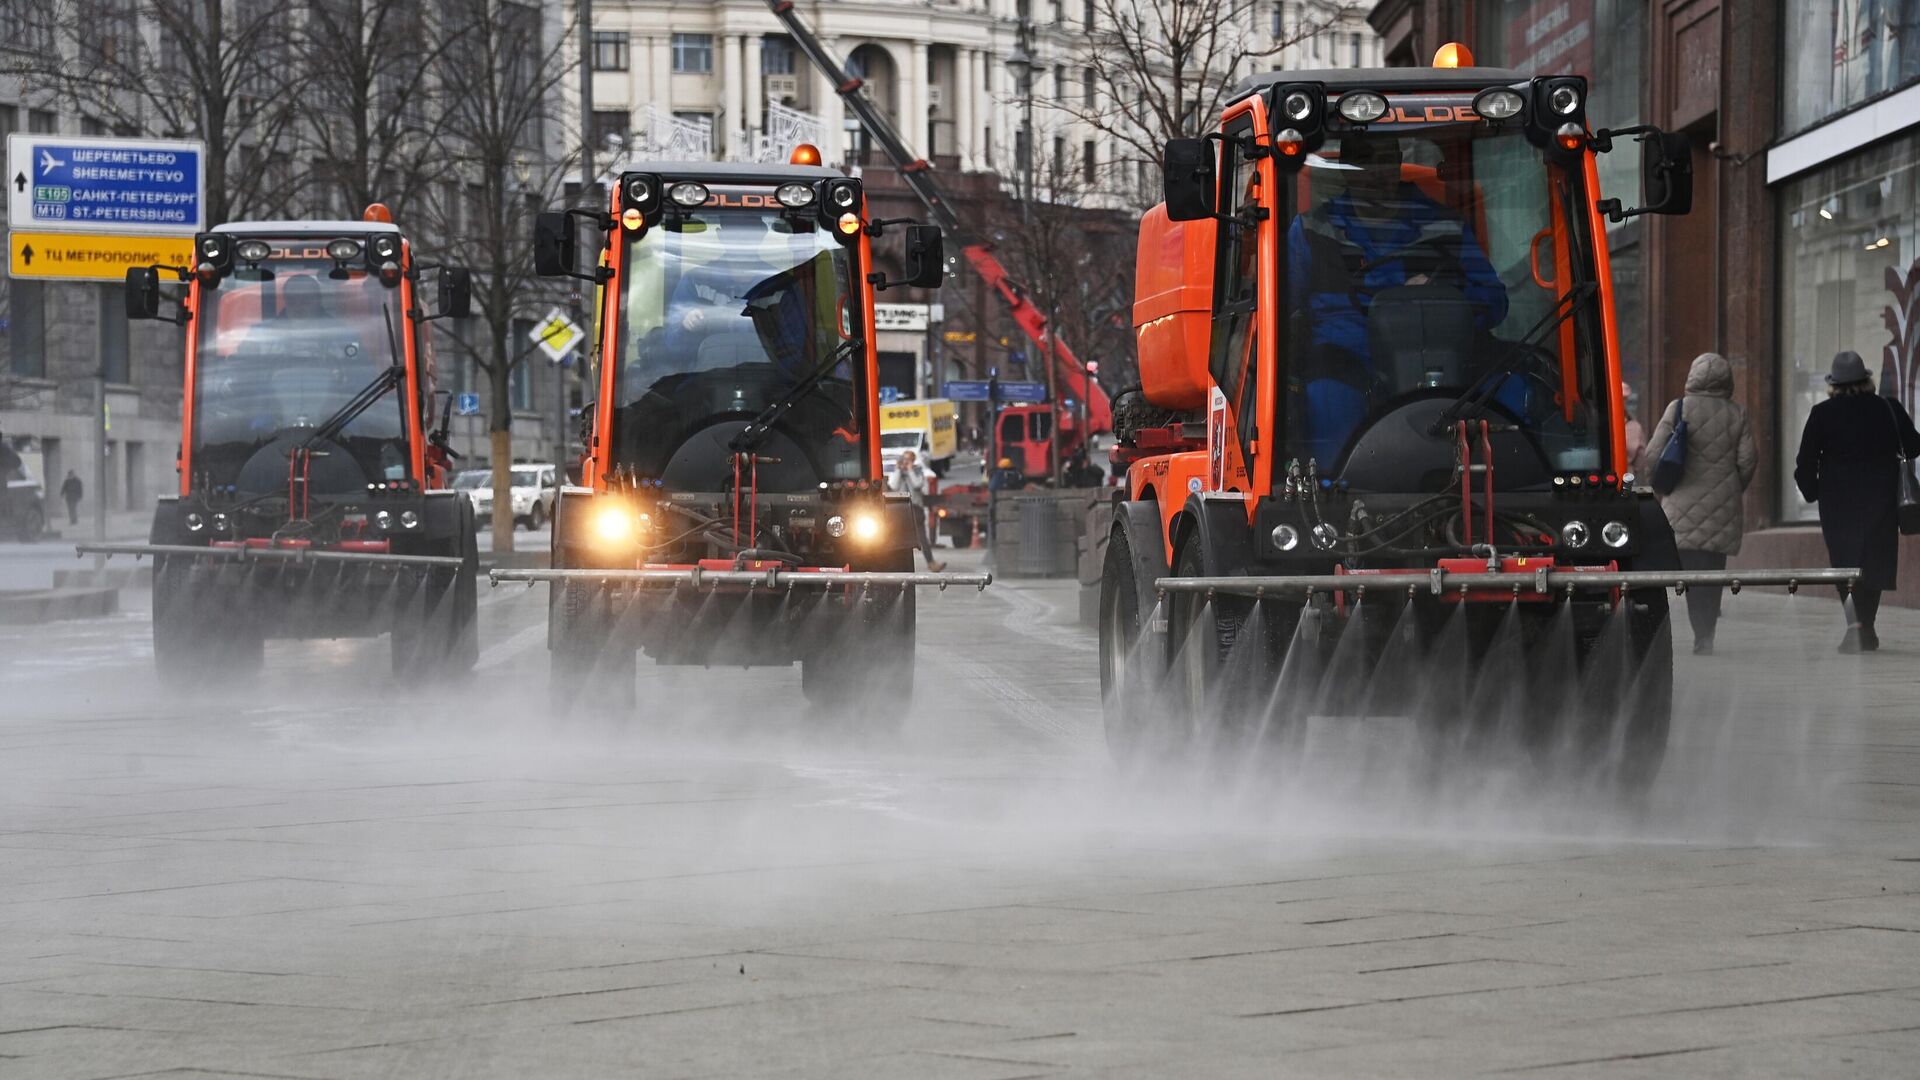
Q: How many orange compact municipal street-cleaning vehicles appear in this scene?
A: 3